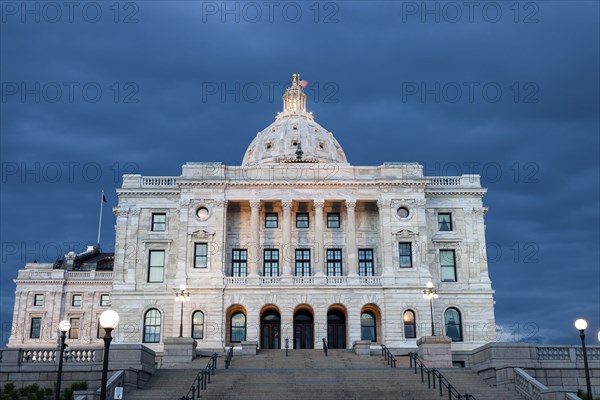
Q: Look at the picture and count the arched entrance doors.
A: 3